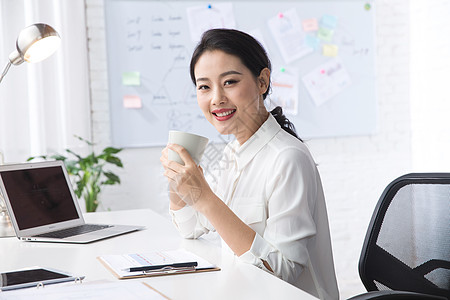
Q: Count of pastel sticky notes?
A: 7